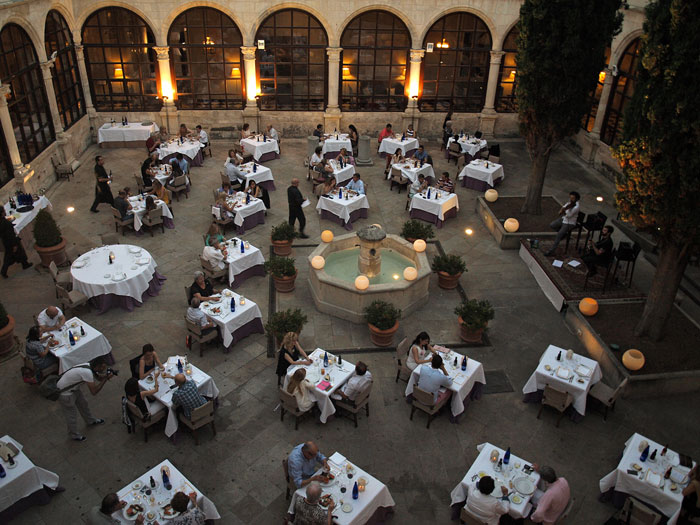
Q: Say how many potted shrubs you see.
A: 9